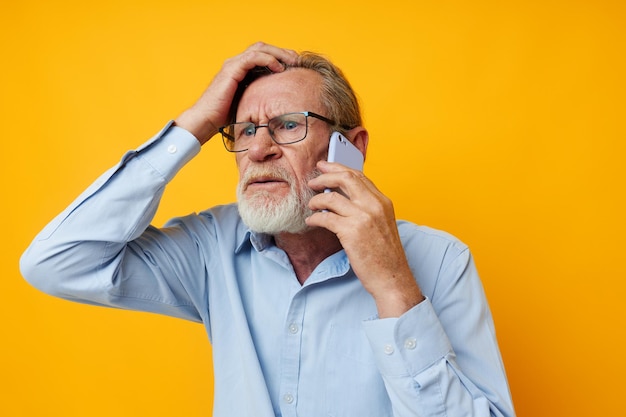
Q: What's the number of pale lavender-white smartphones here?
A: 1